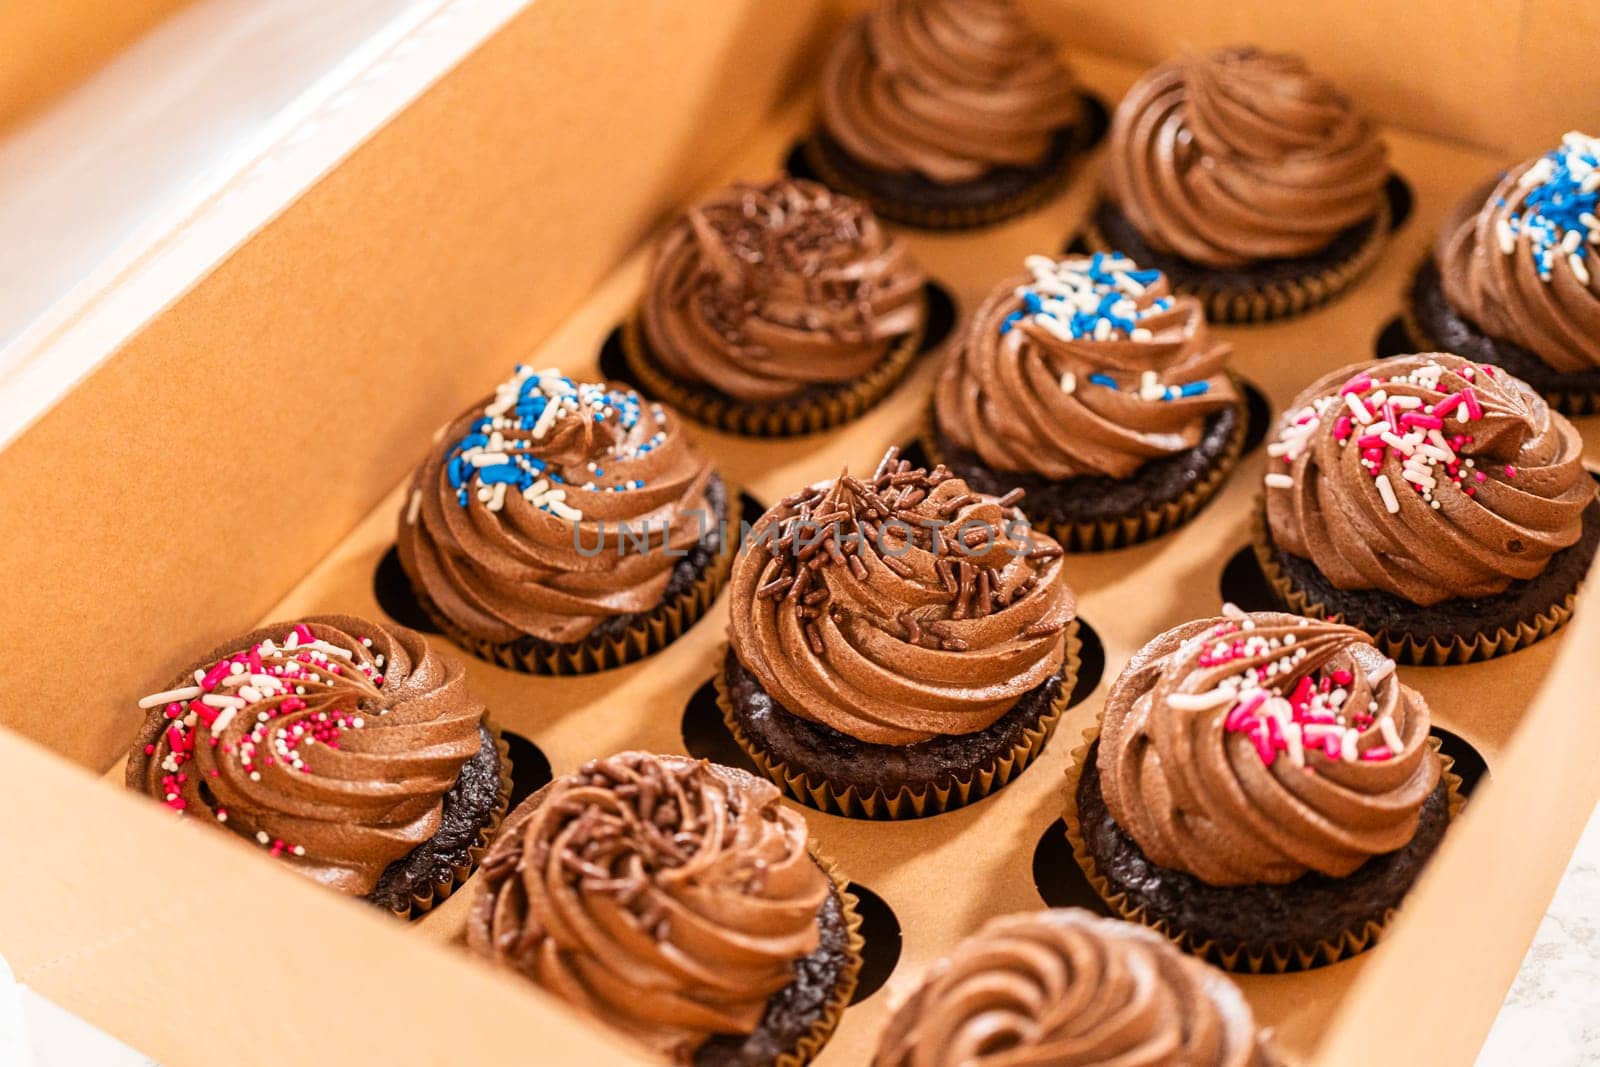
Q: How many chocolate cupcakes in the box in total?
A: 12